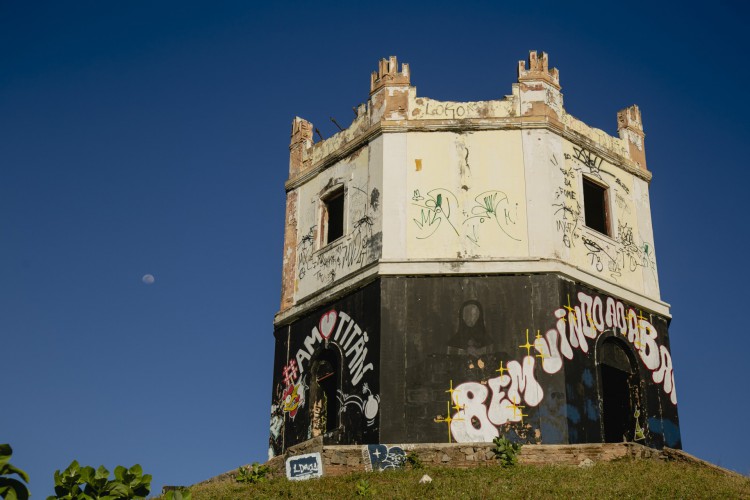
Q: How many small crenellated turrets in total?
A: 4